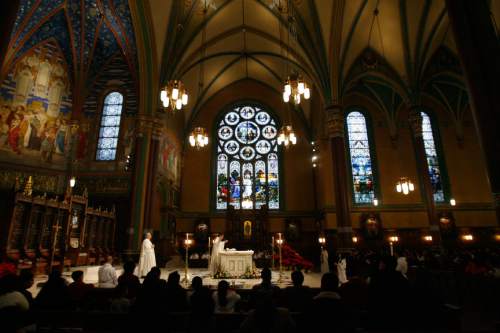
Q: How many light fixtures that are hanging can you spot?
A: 5